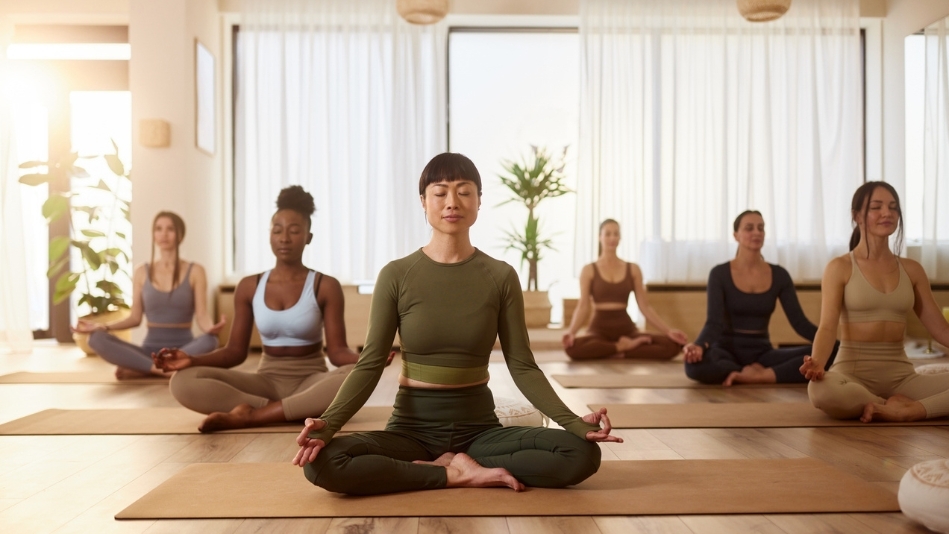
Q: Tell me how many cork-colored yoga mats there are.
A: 6